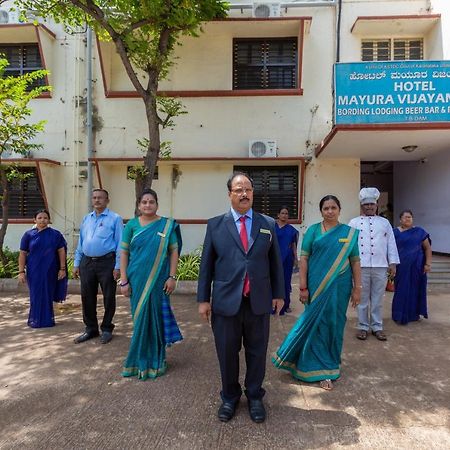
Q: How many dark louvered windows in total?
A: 4